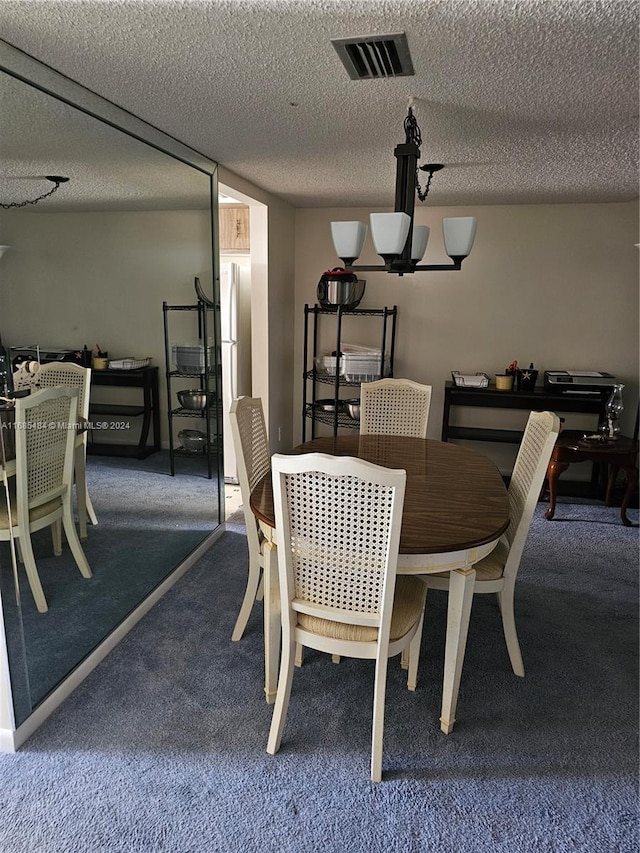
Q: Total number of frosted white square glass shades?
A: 4